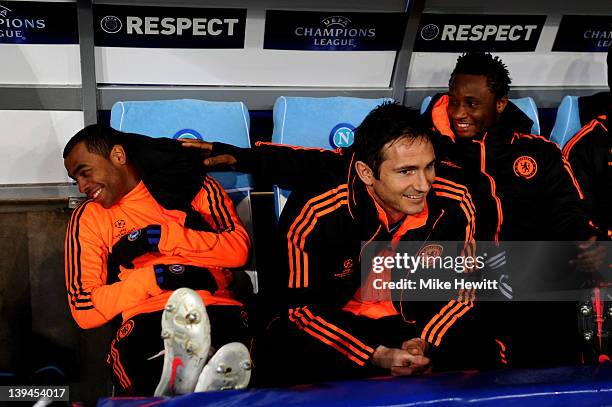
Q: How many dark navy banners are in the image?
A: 5